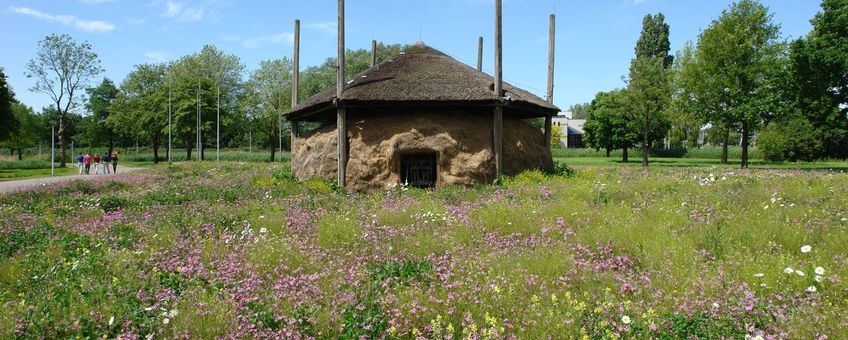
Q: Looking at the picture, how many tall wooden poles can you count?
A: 6